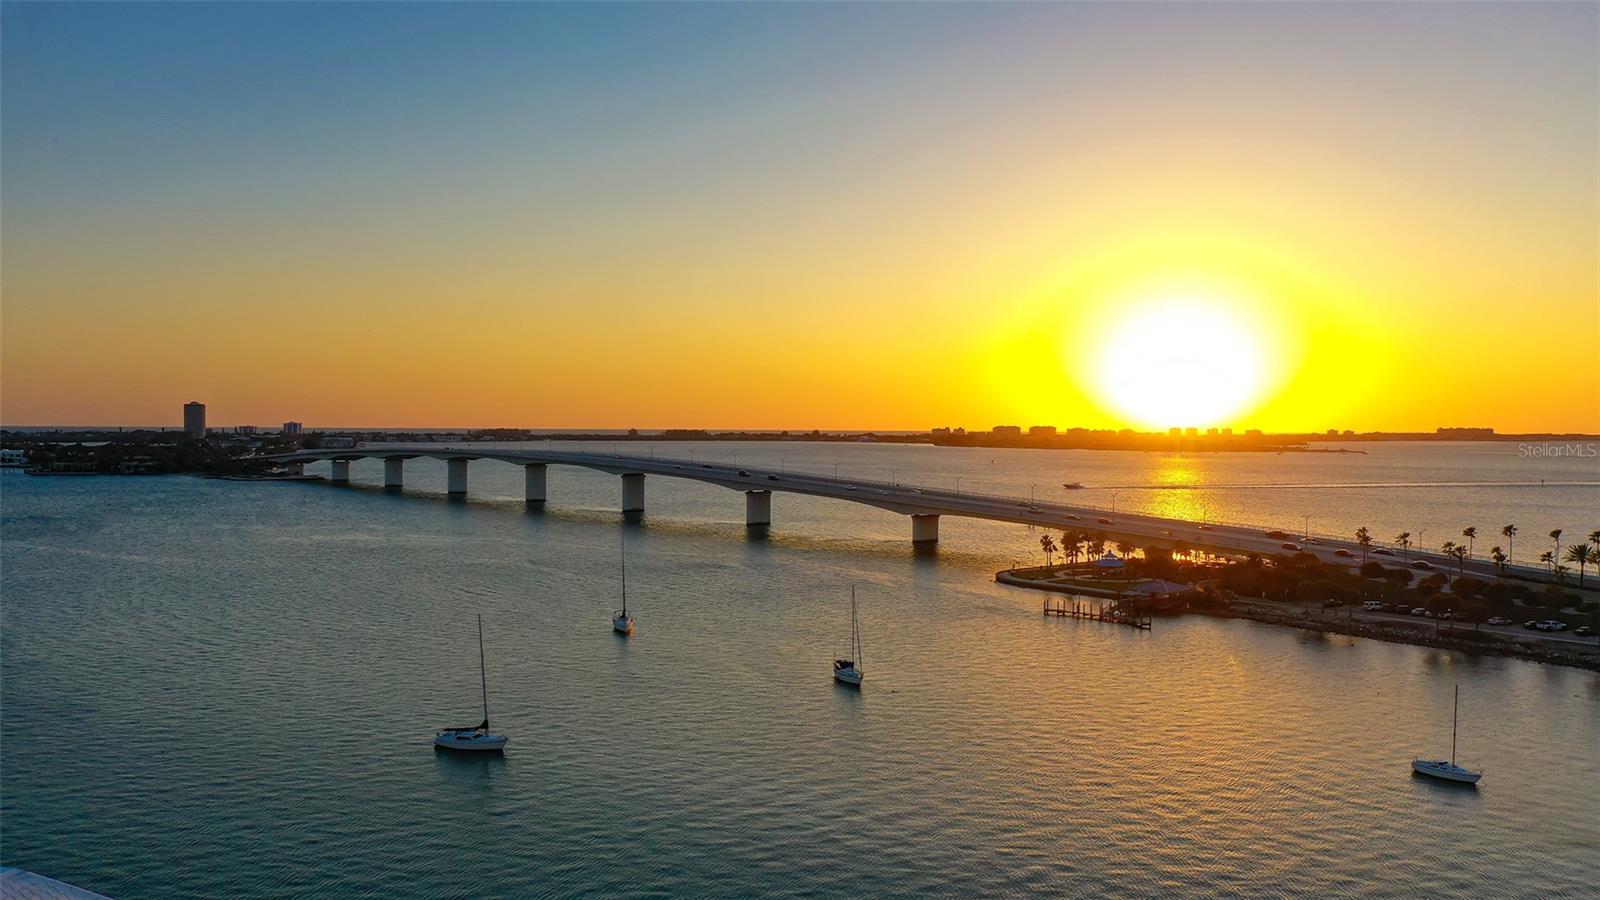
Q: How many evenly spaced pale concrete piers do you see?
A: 7